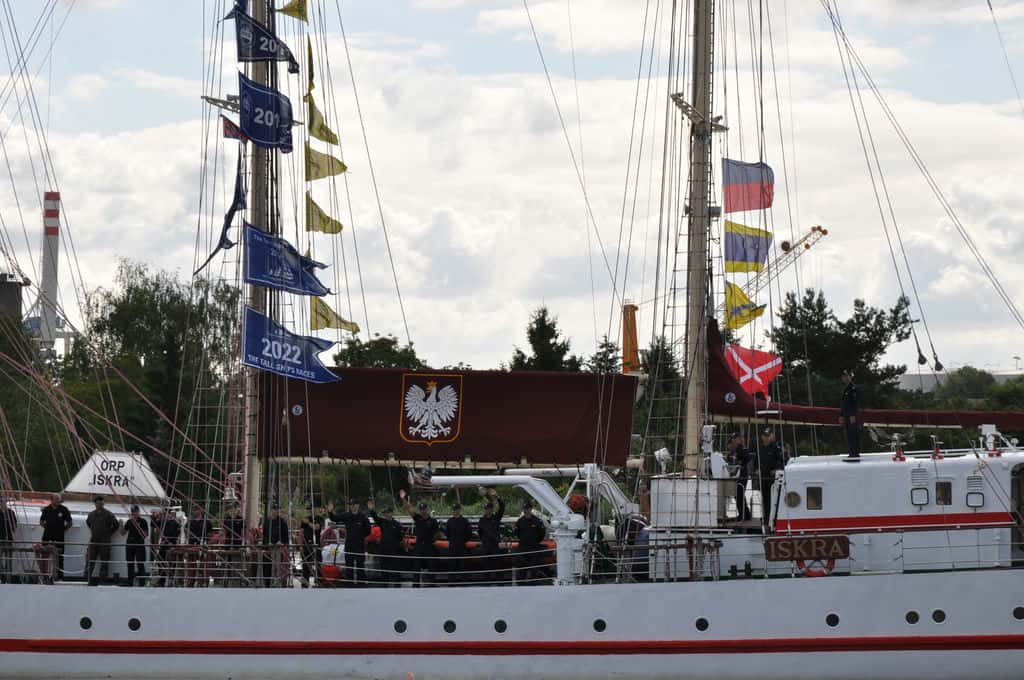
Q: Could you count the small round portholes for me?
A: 11